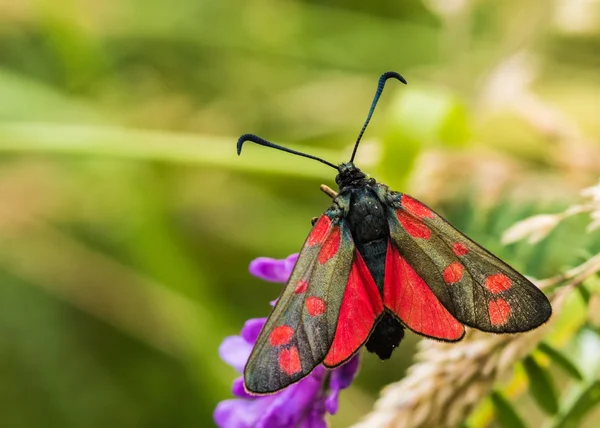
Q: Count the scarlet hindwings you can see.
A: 2